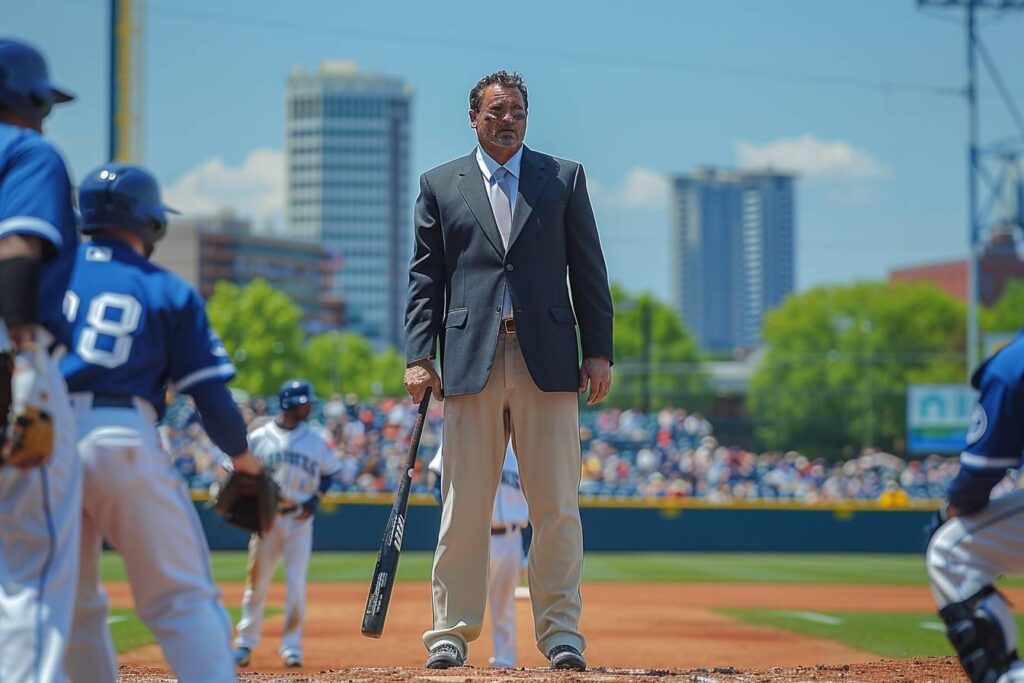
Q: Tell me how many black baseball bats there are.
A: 1